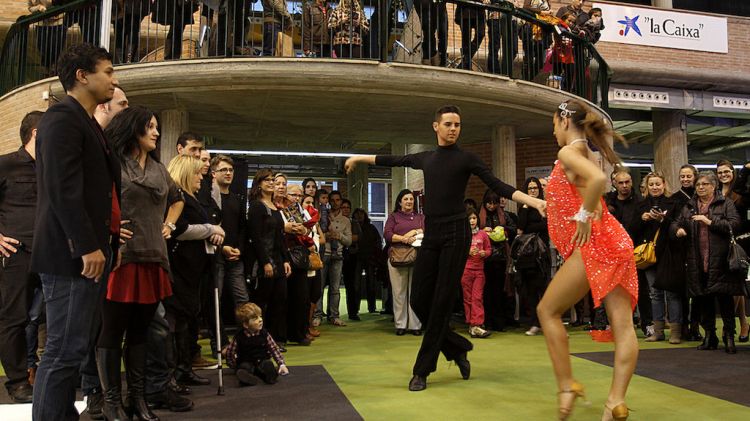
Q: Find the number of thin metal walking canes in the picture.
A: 1